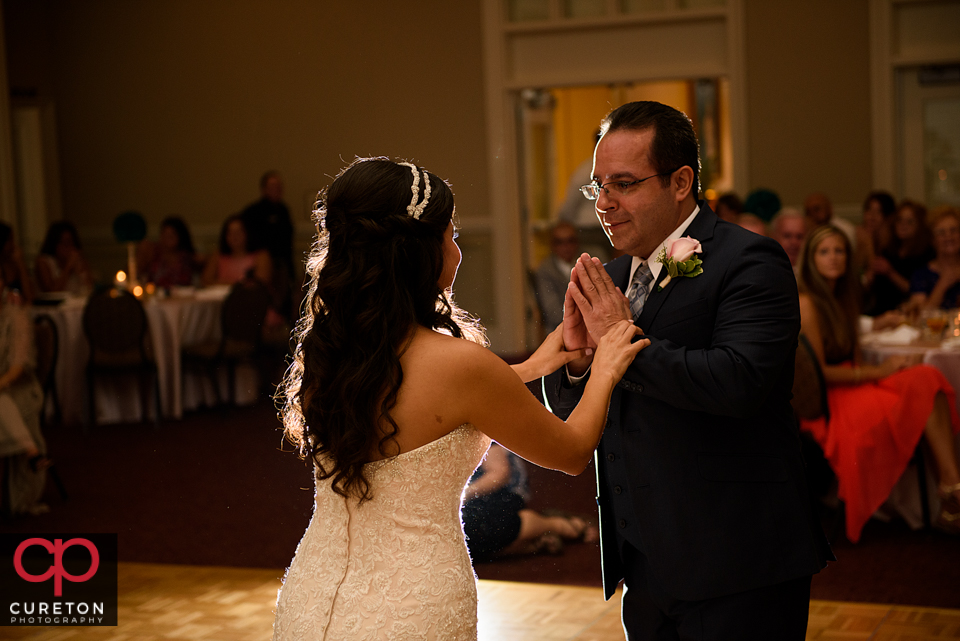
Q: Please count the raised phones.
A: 0